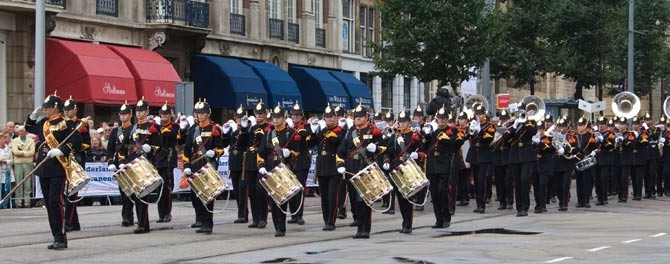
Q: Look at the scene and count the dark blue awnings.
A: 4